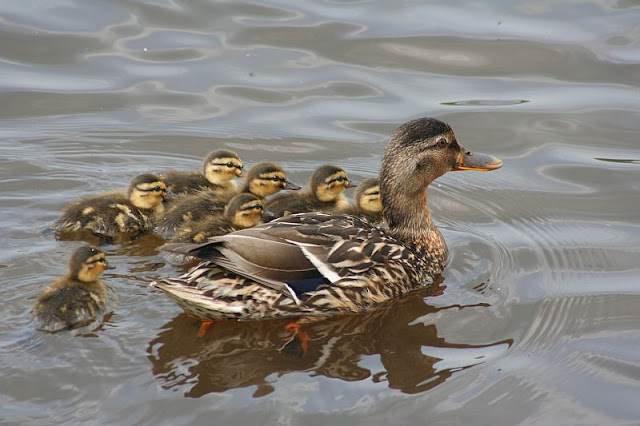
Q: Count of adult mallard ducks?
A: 1